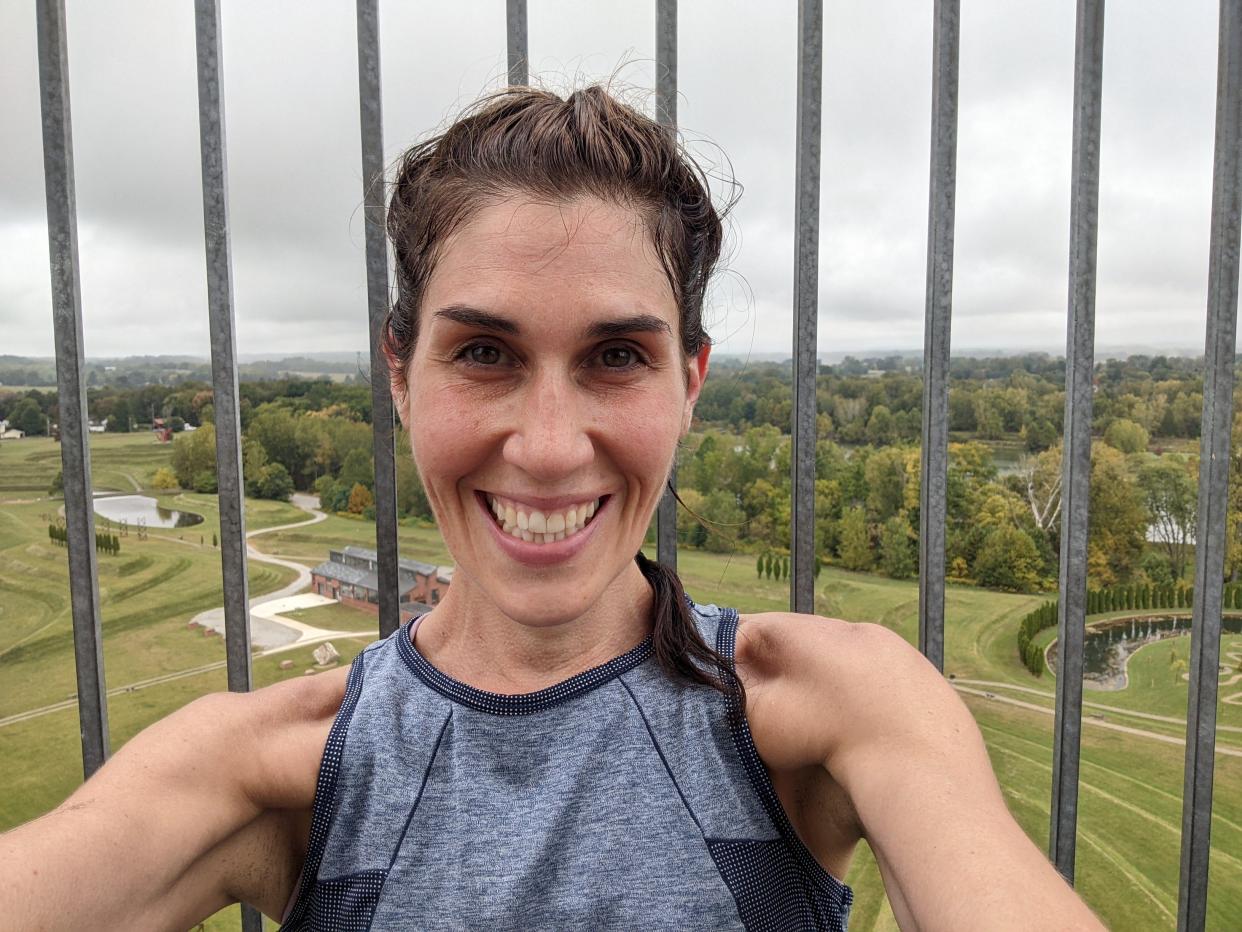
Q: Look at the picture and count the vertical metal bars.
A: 9